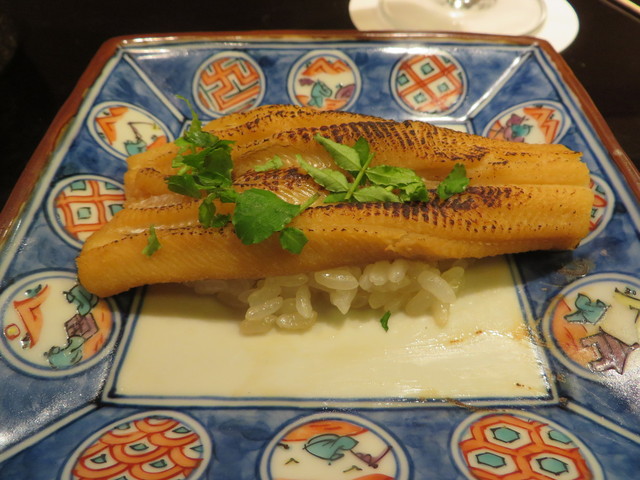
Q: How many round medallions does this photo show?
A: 12